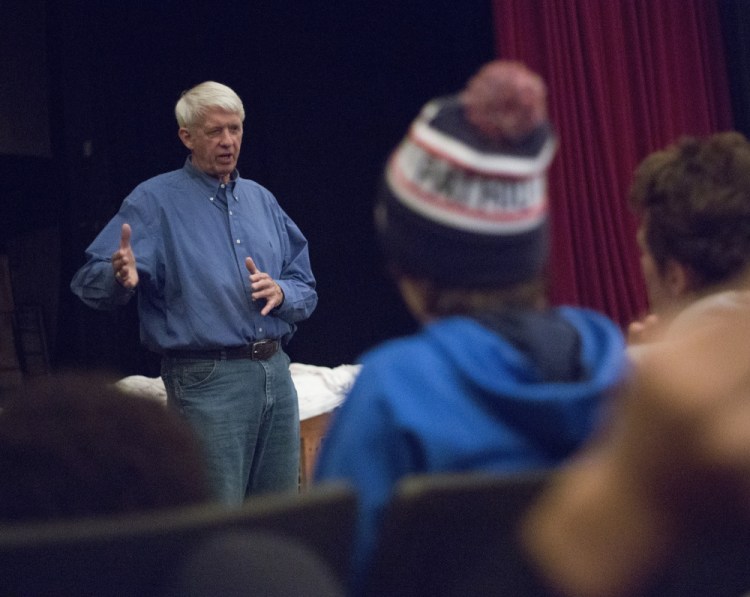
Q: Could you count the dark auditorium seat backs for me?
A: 2